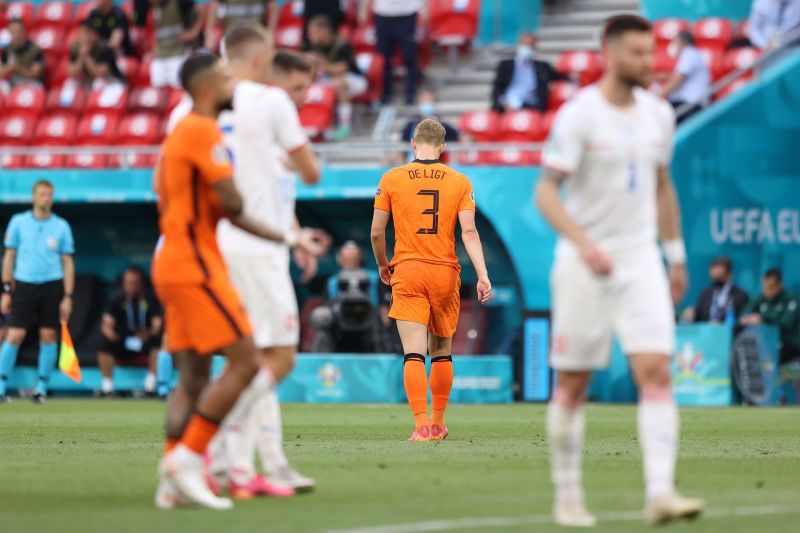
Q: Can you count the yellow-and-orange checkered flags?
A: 1